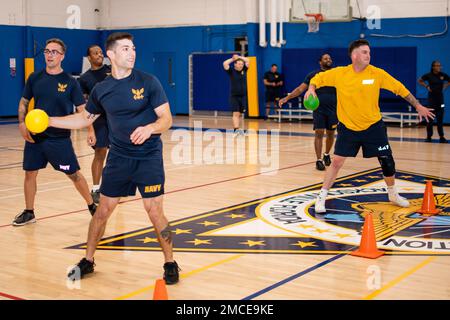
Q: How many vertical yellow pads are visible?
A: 2